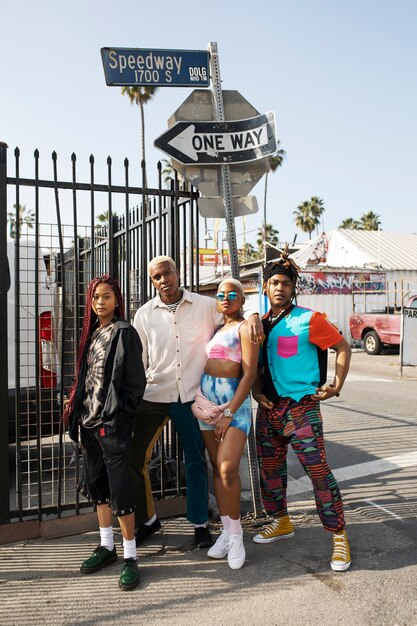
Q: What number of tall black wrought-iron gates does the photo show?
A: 1